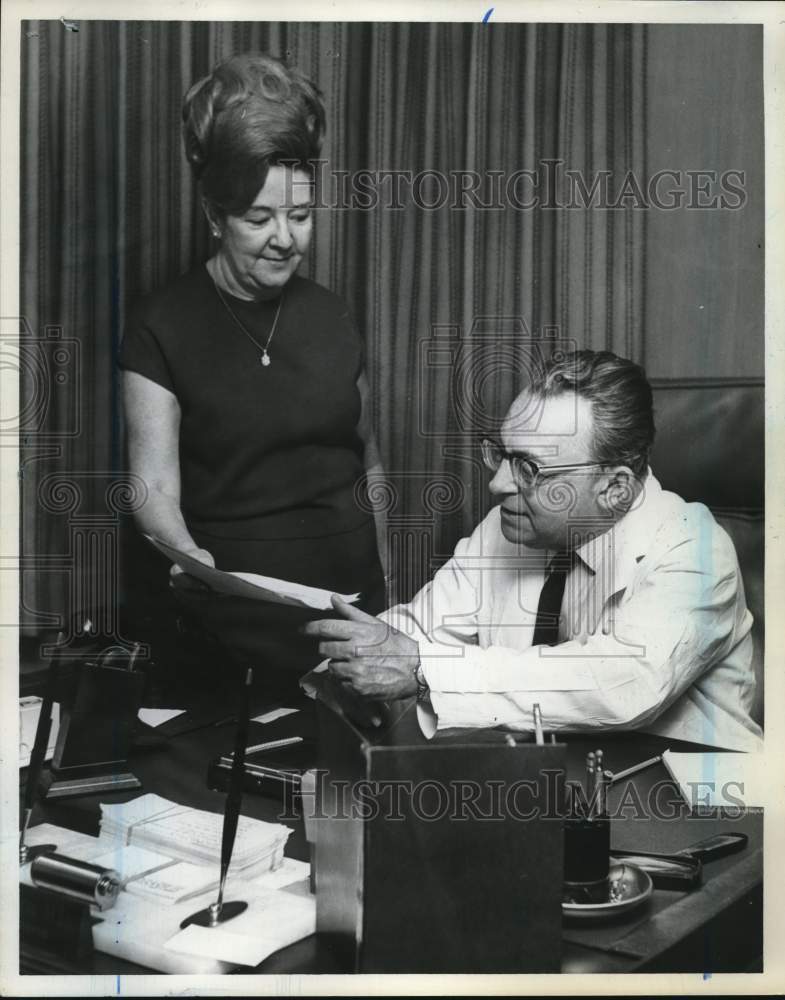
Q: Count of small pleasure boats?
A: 0